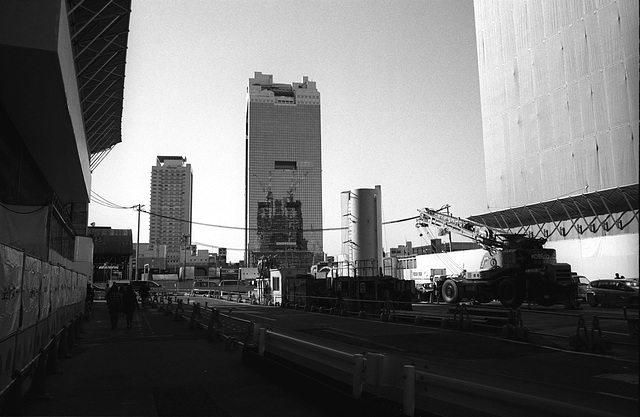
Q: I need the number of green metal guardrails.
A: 0